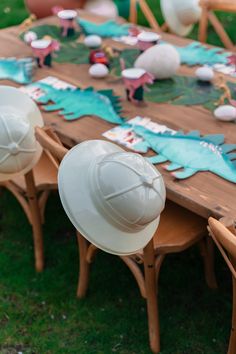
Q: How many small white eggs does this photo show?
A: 5